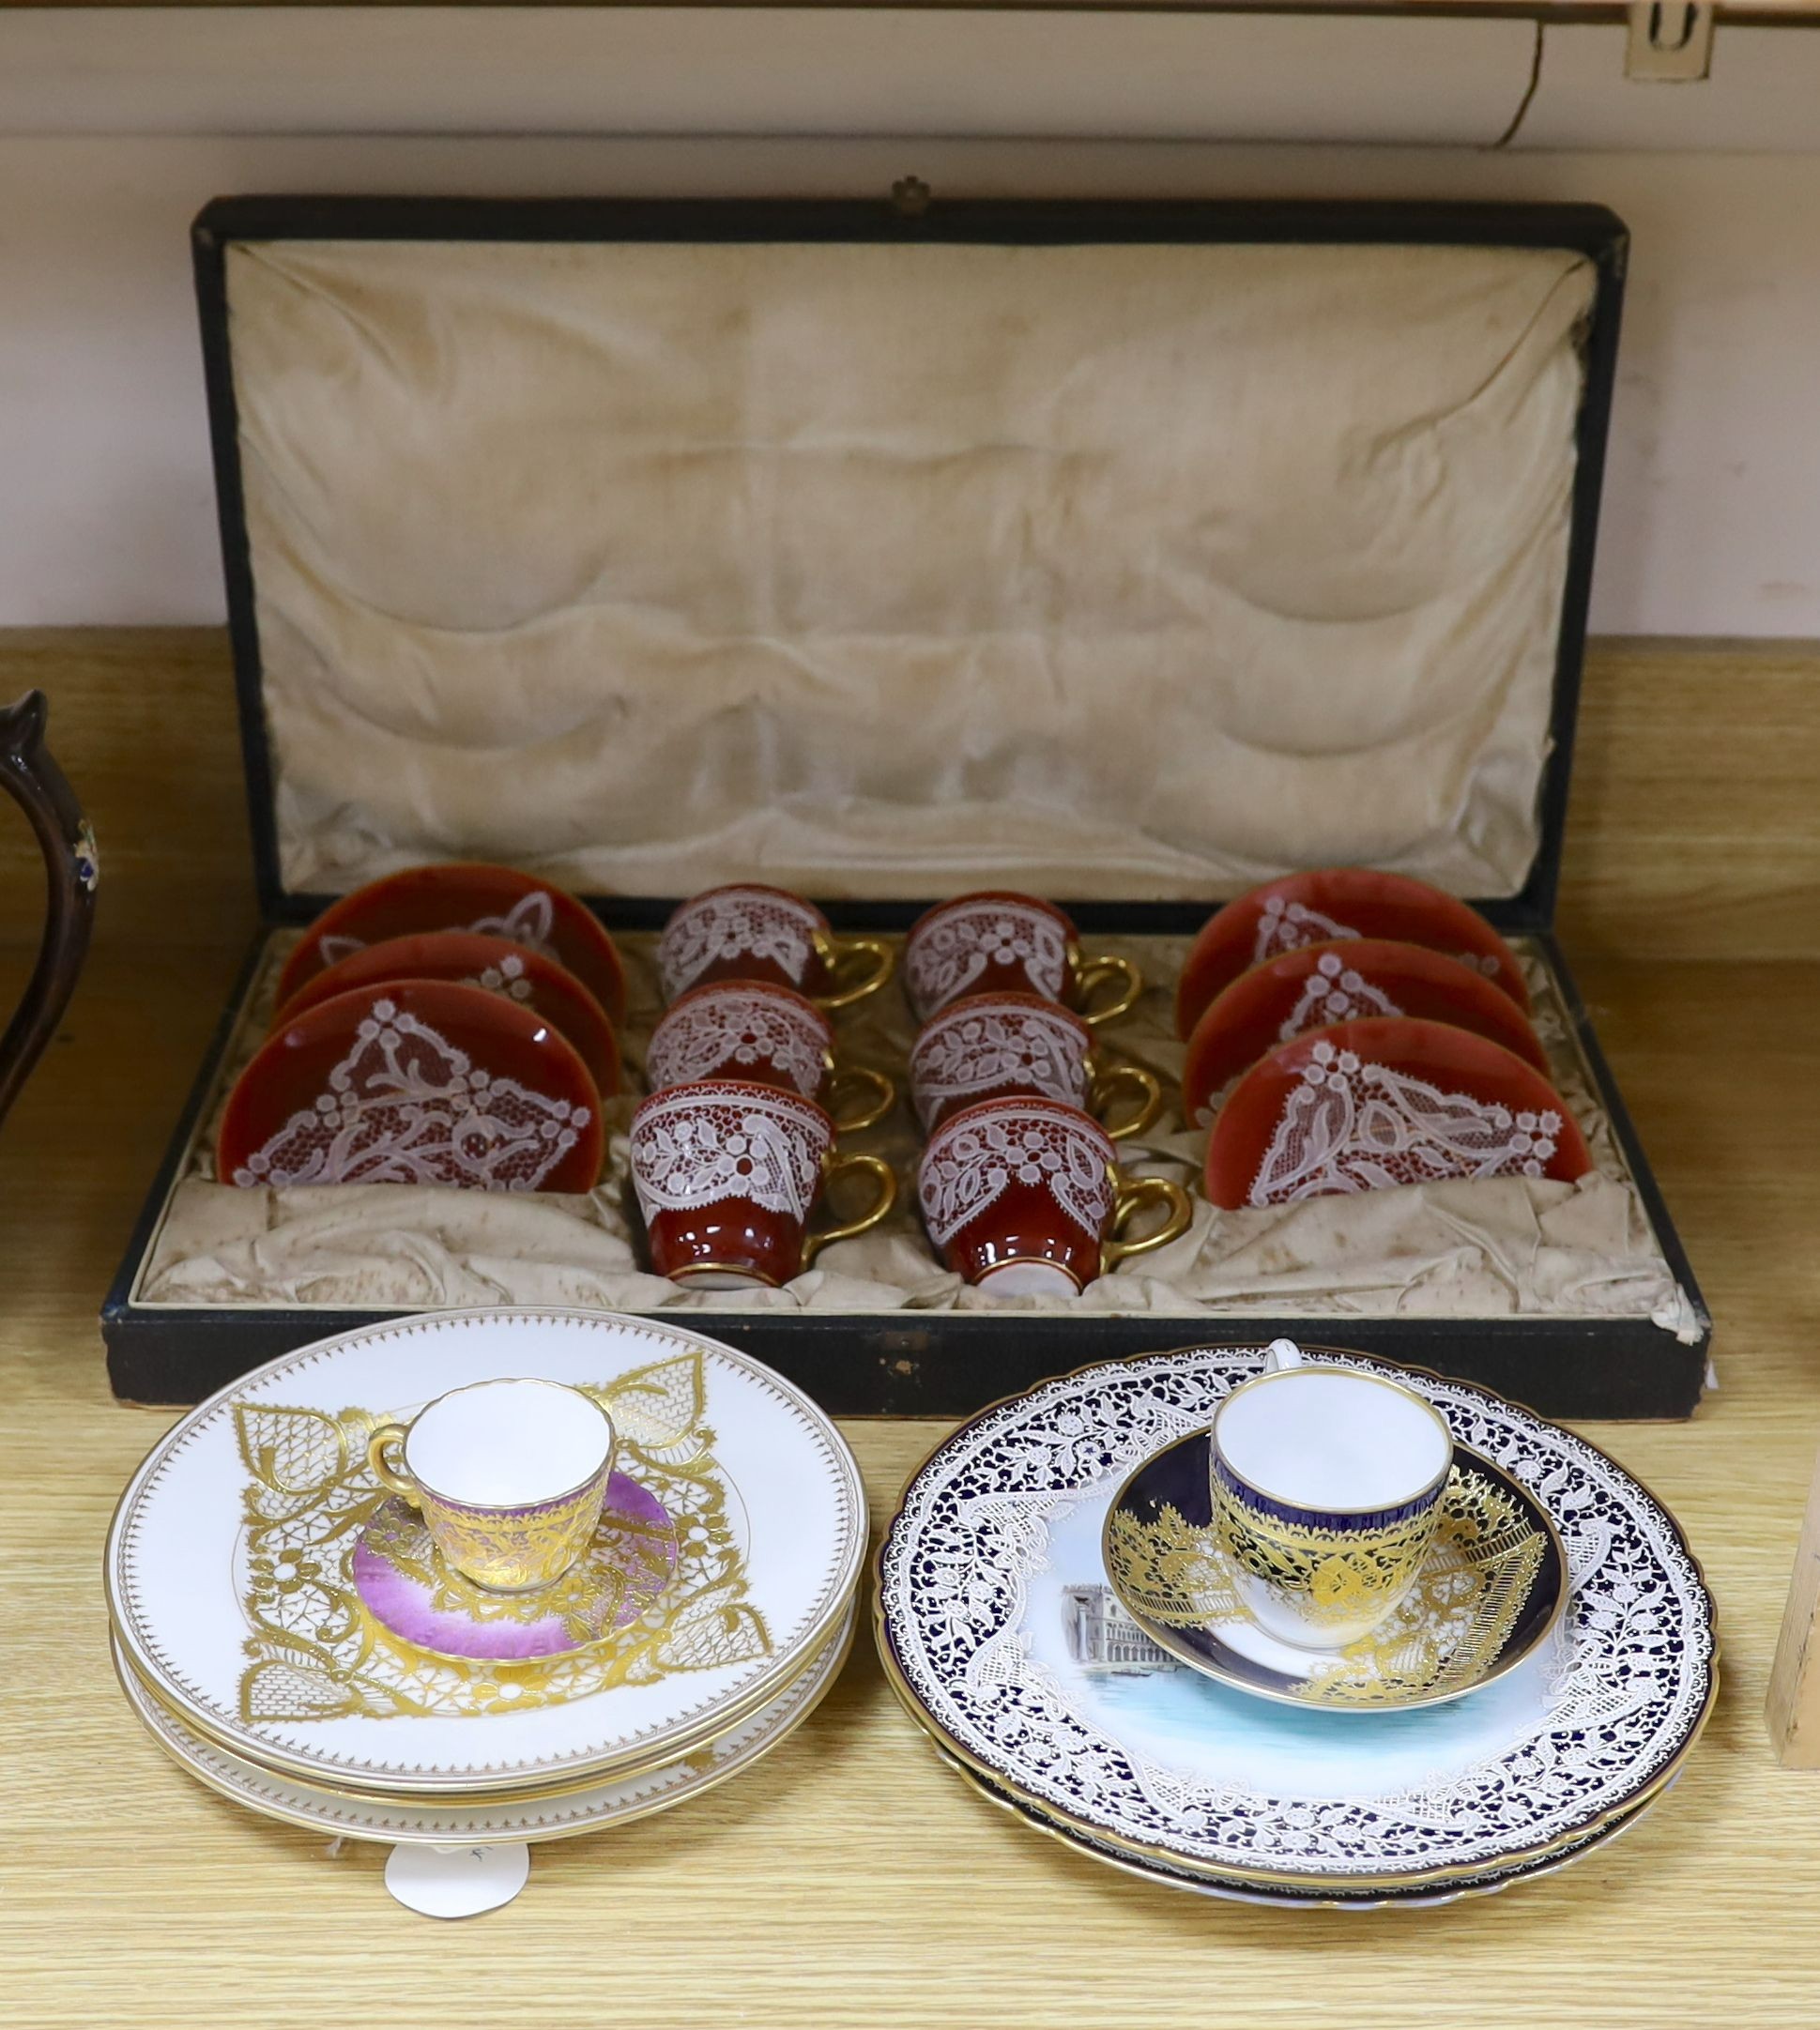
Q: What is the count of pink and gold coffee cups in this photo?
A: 1